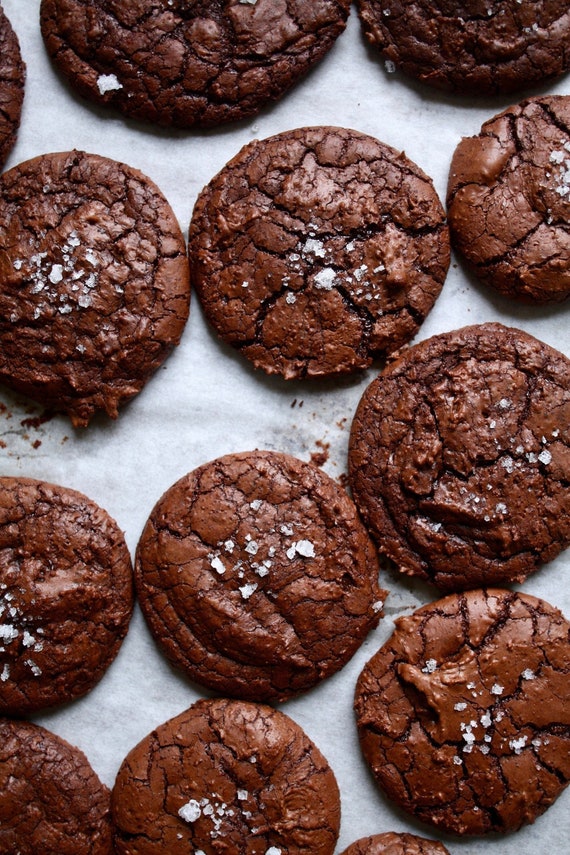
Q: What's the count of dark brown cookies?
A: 13